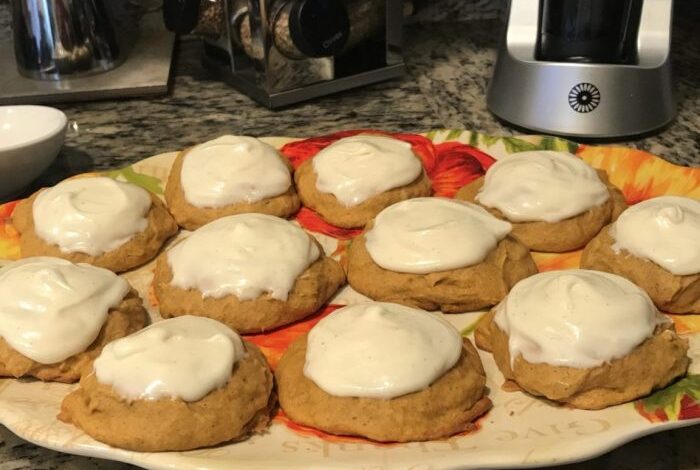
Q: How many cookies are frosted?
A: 11